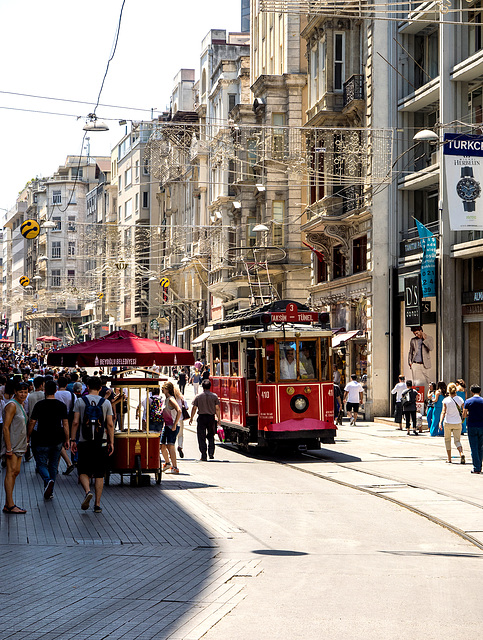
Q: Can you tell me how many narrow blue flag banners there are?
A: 1